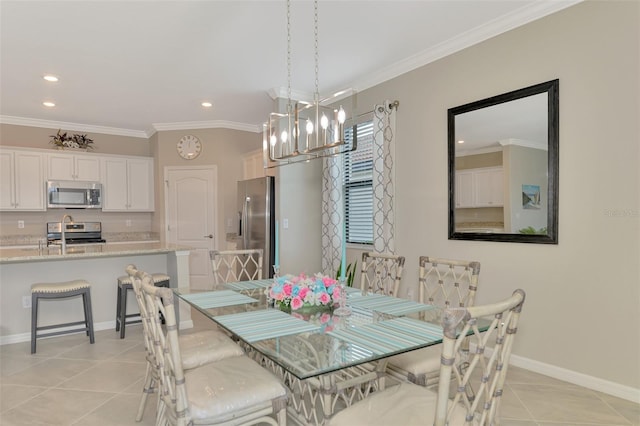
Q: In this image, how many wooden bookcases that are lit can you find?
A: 0